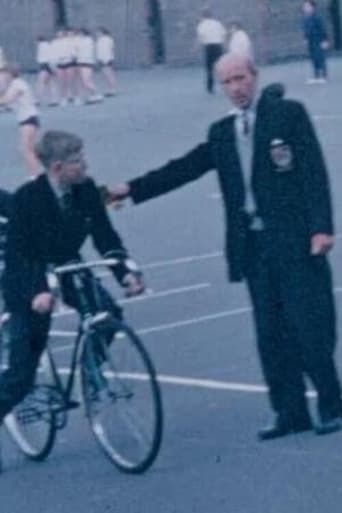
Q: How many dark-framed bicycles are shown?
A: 1